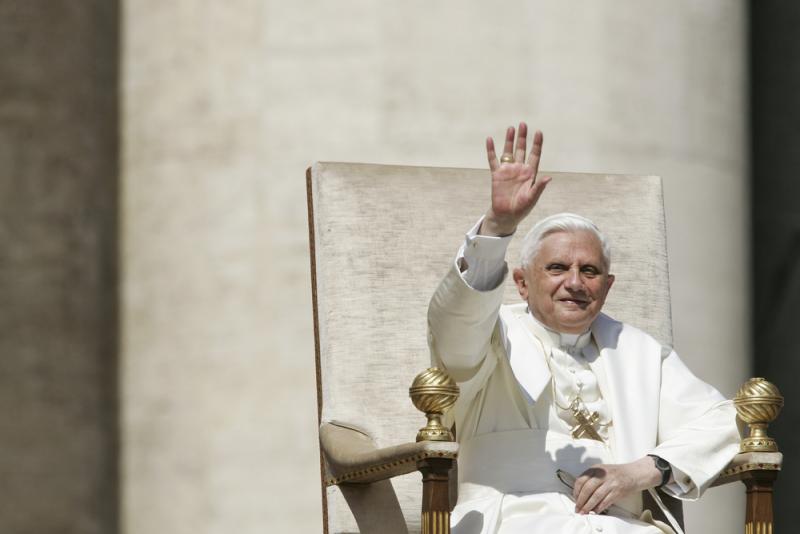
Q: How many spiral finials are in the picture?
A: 2